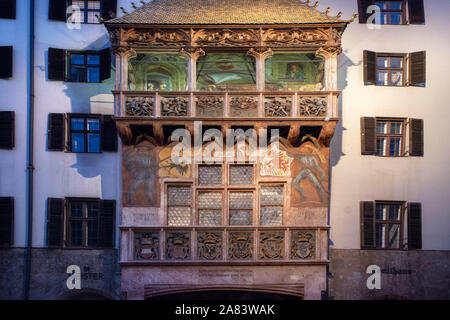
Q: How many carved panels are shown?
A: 12